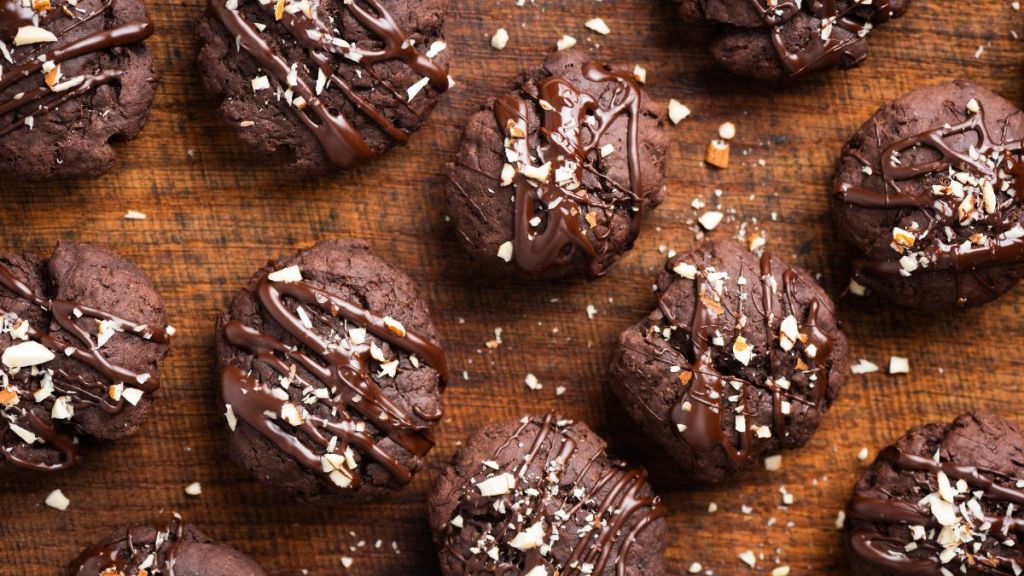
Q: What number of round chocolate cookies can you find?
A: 11